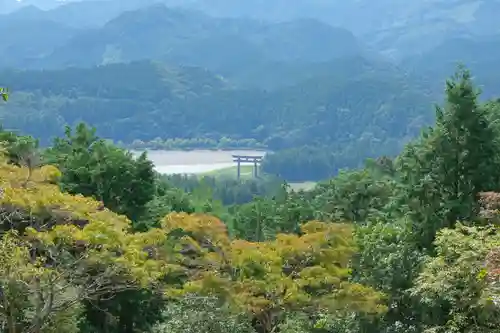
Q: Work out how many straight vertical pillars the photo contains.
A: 2